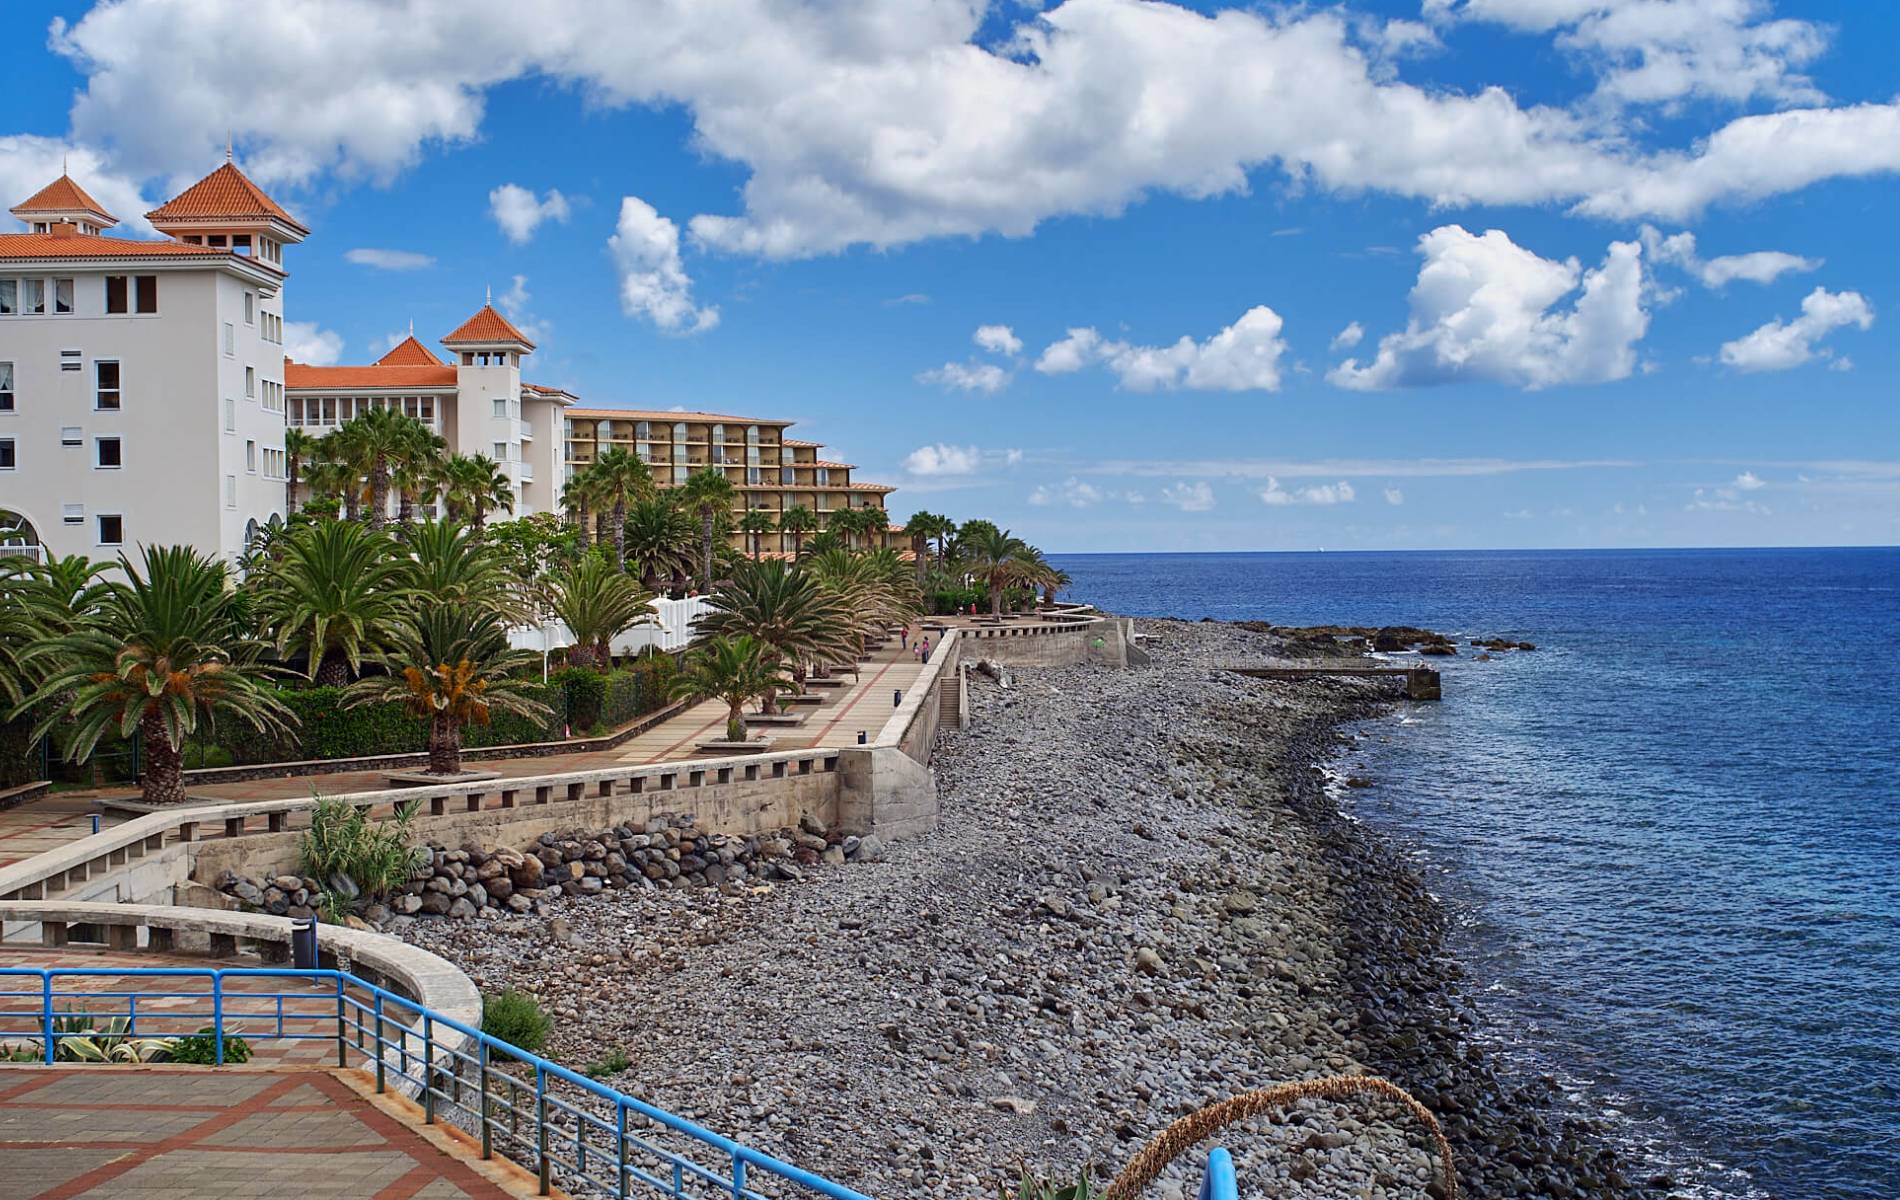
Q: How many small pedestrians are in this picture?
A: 5